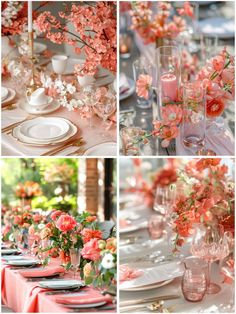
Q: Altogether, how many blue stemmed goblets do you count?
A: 0